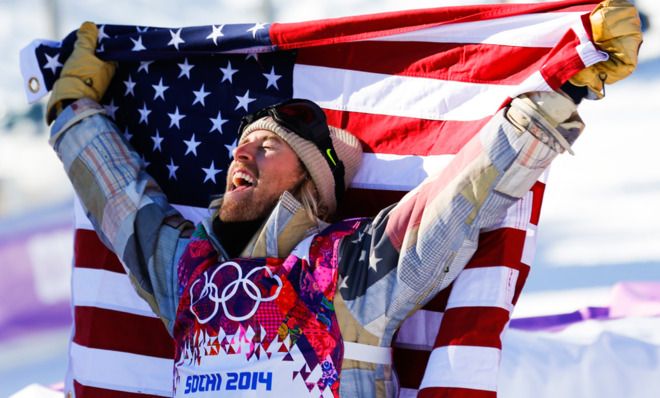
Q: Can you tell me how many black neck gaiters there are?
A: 1